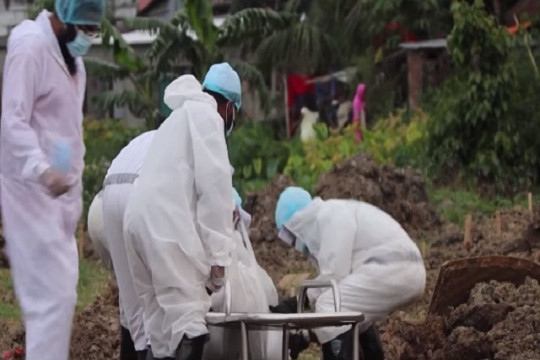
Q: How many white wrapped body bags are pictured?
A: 1